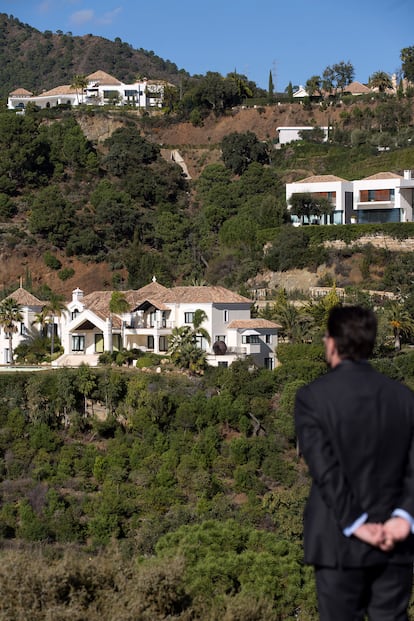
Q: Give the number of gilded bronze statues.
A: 0